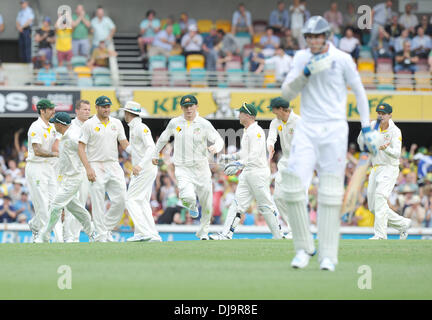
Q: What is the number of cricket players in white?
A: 10